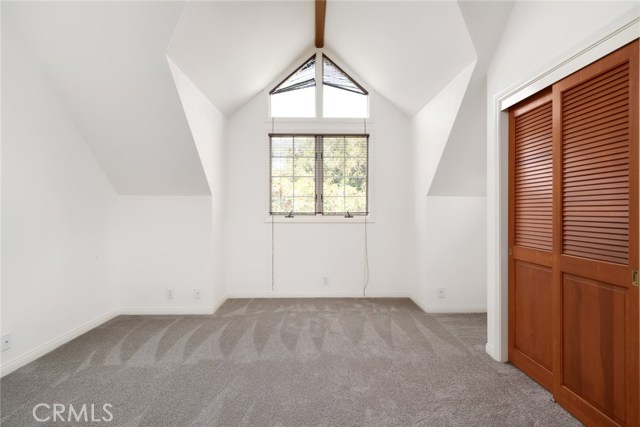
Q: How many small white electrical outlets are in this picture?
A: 5